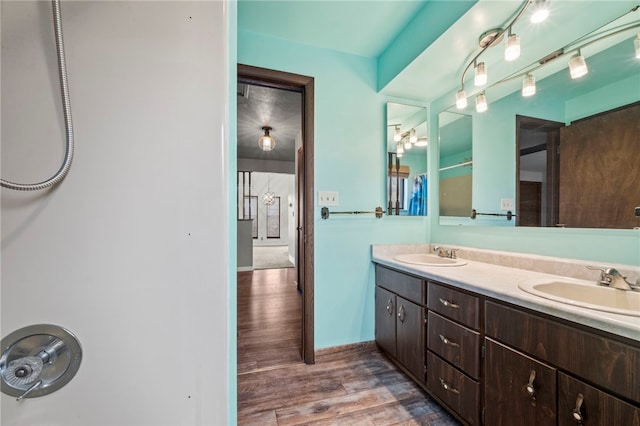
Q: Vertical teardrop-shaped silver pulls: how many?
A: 4